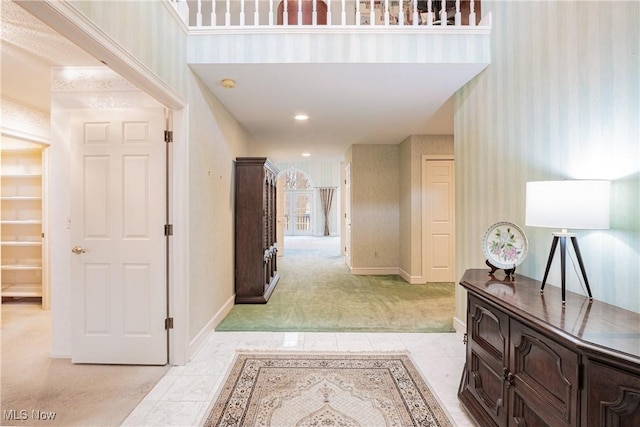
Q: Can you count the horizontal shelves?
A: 6